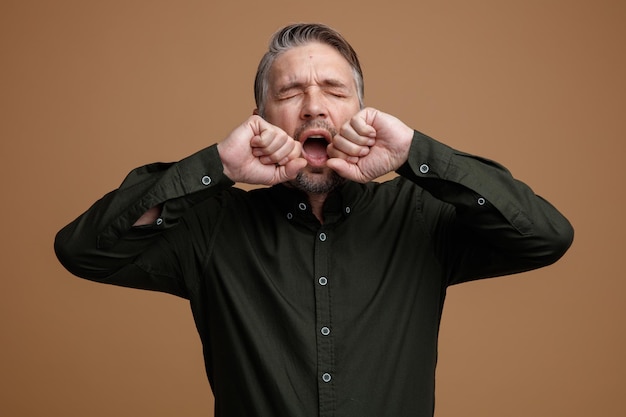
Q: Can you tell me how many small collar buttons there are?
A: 2